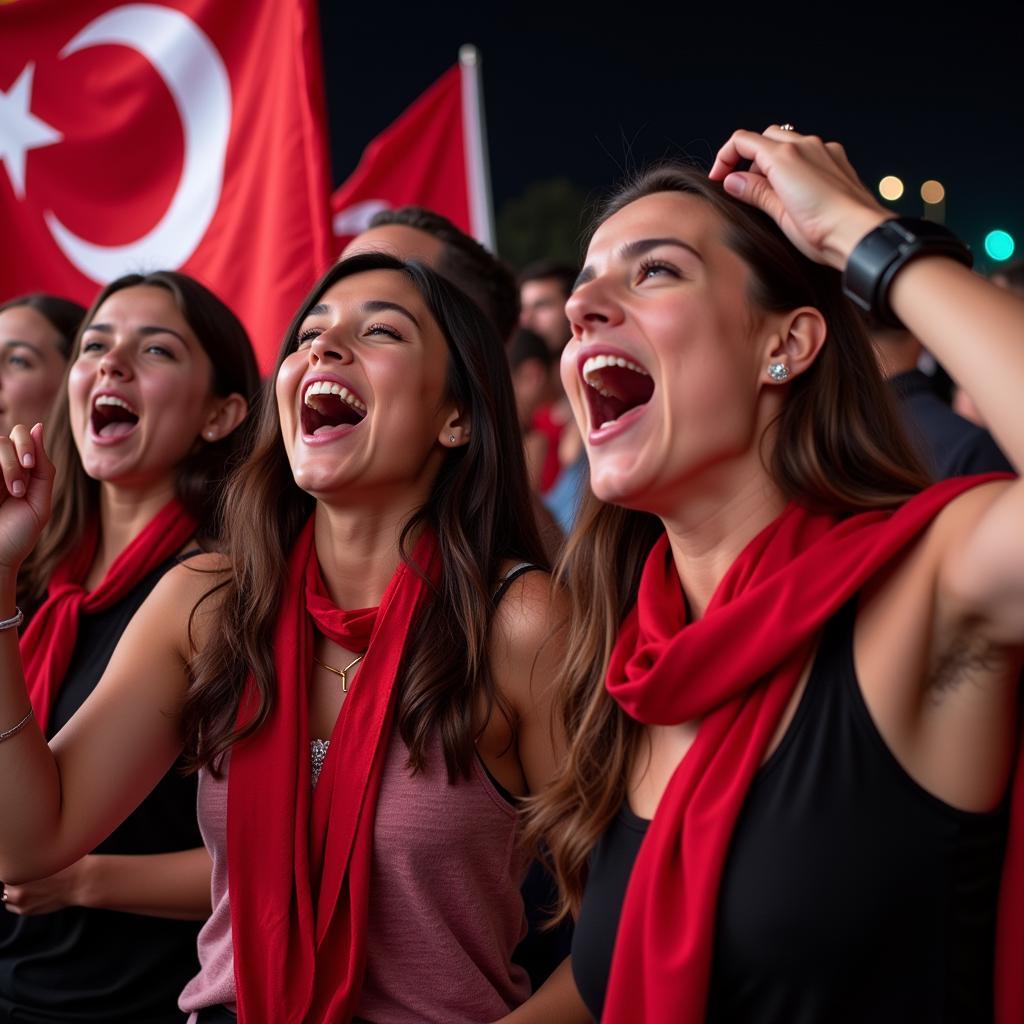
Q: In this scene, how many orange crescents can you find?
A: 0